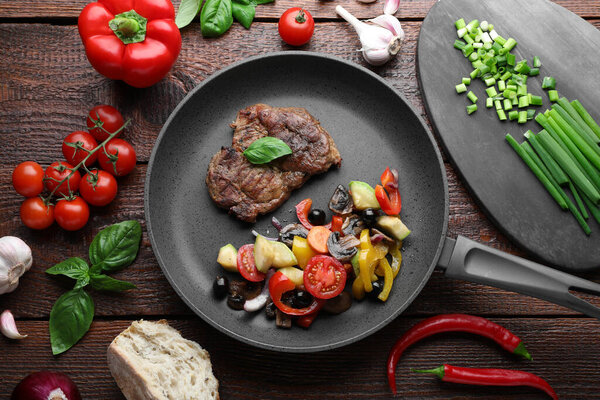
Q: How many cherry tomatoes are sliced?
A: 2